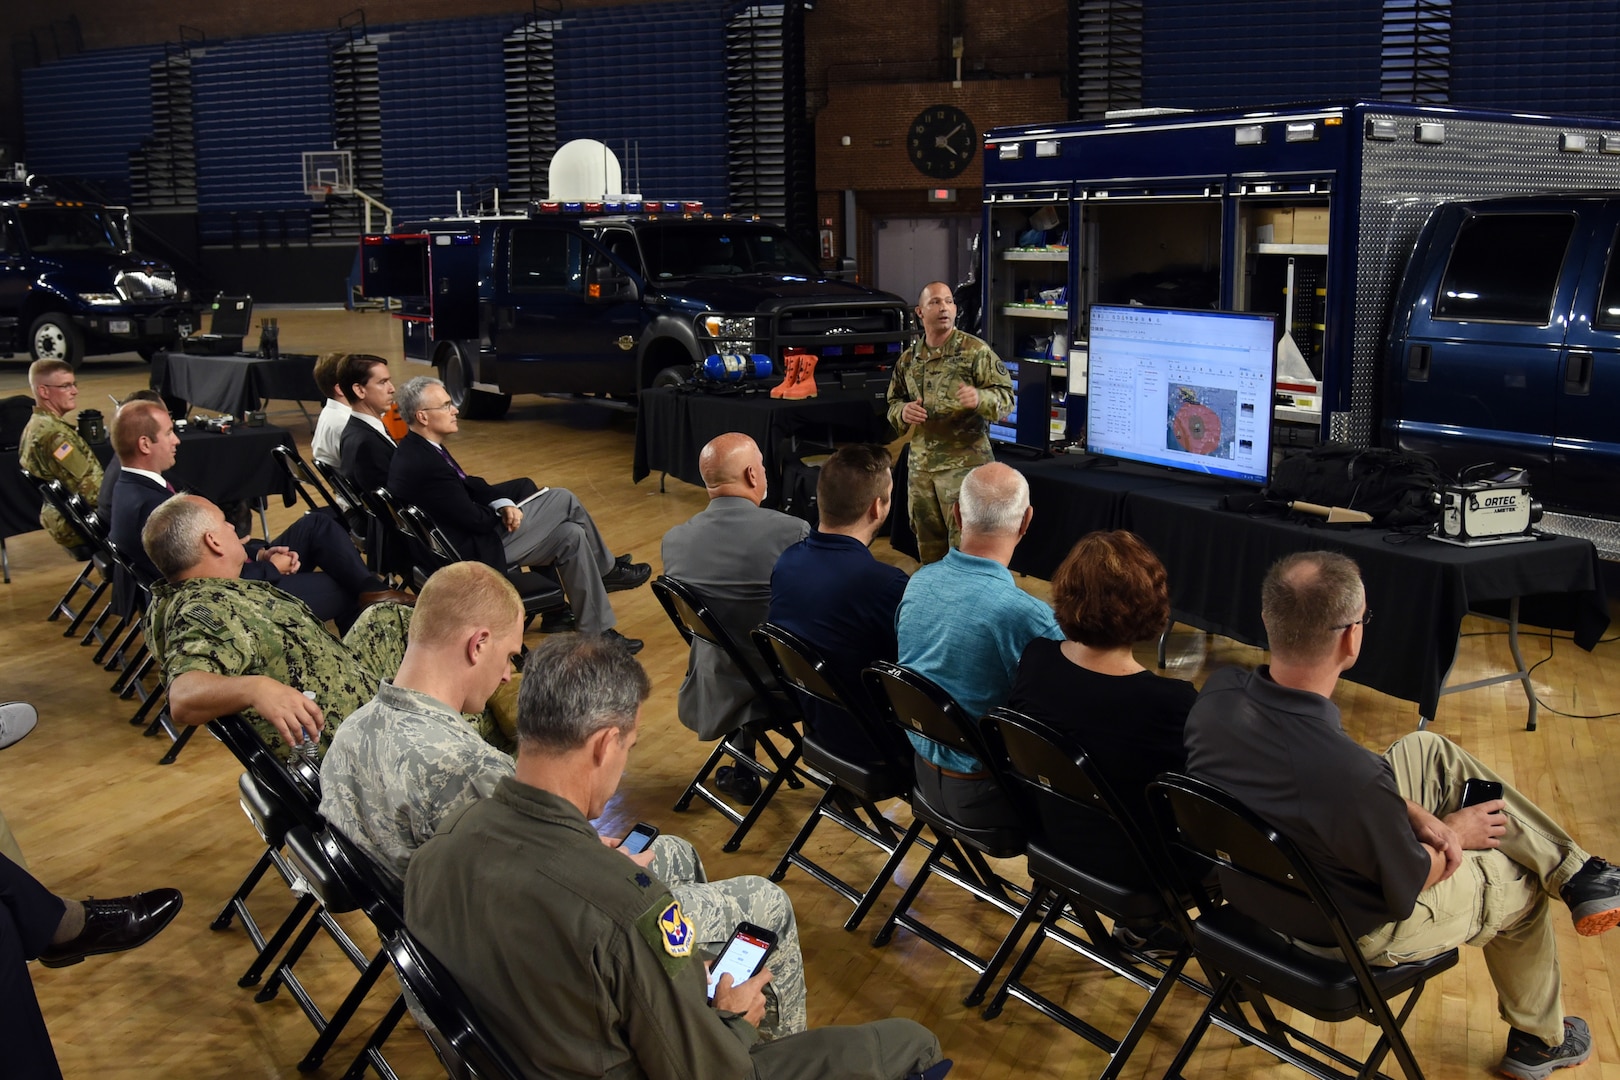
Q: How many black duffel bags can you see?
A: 1